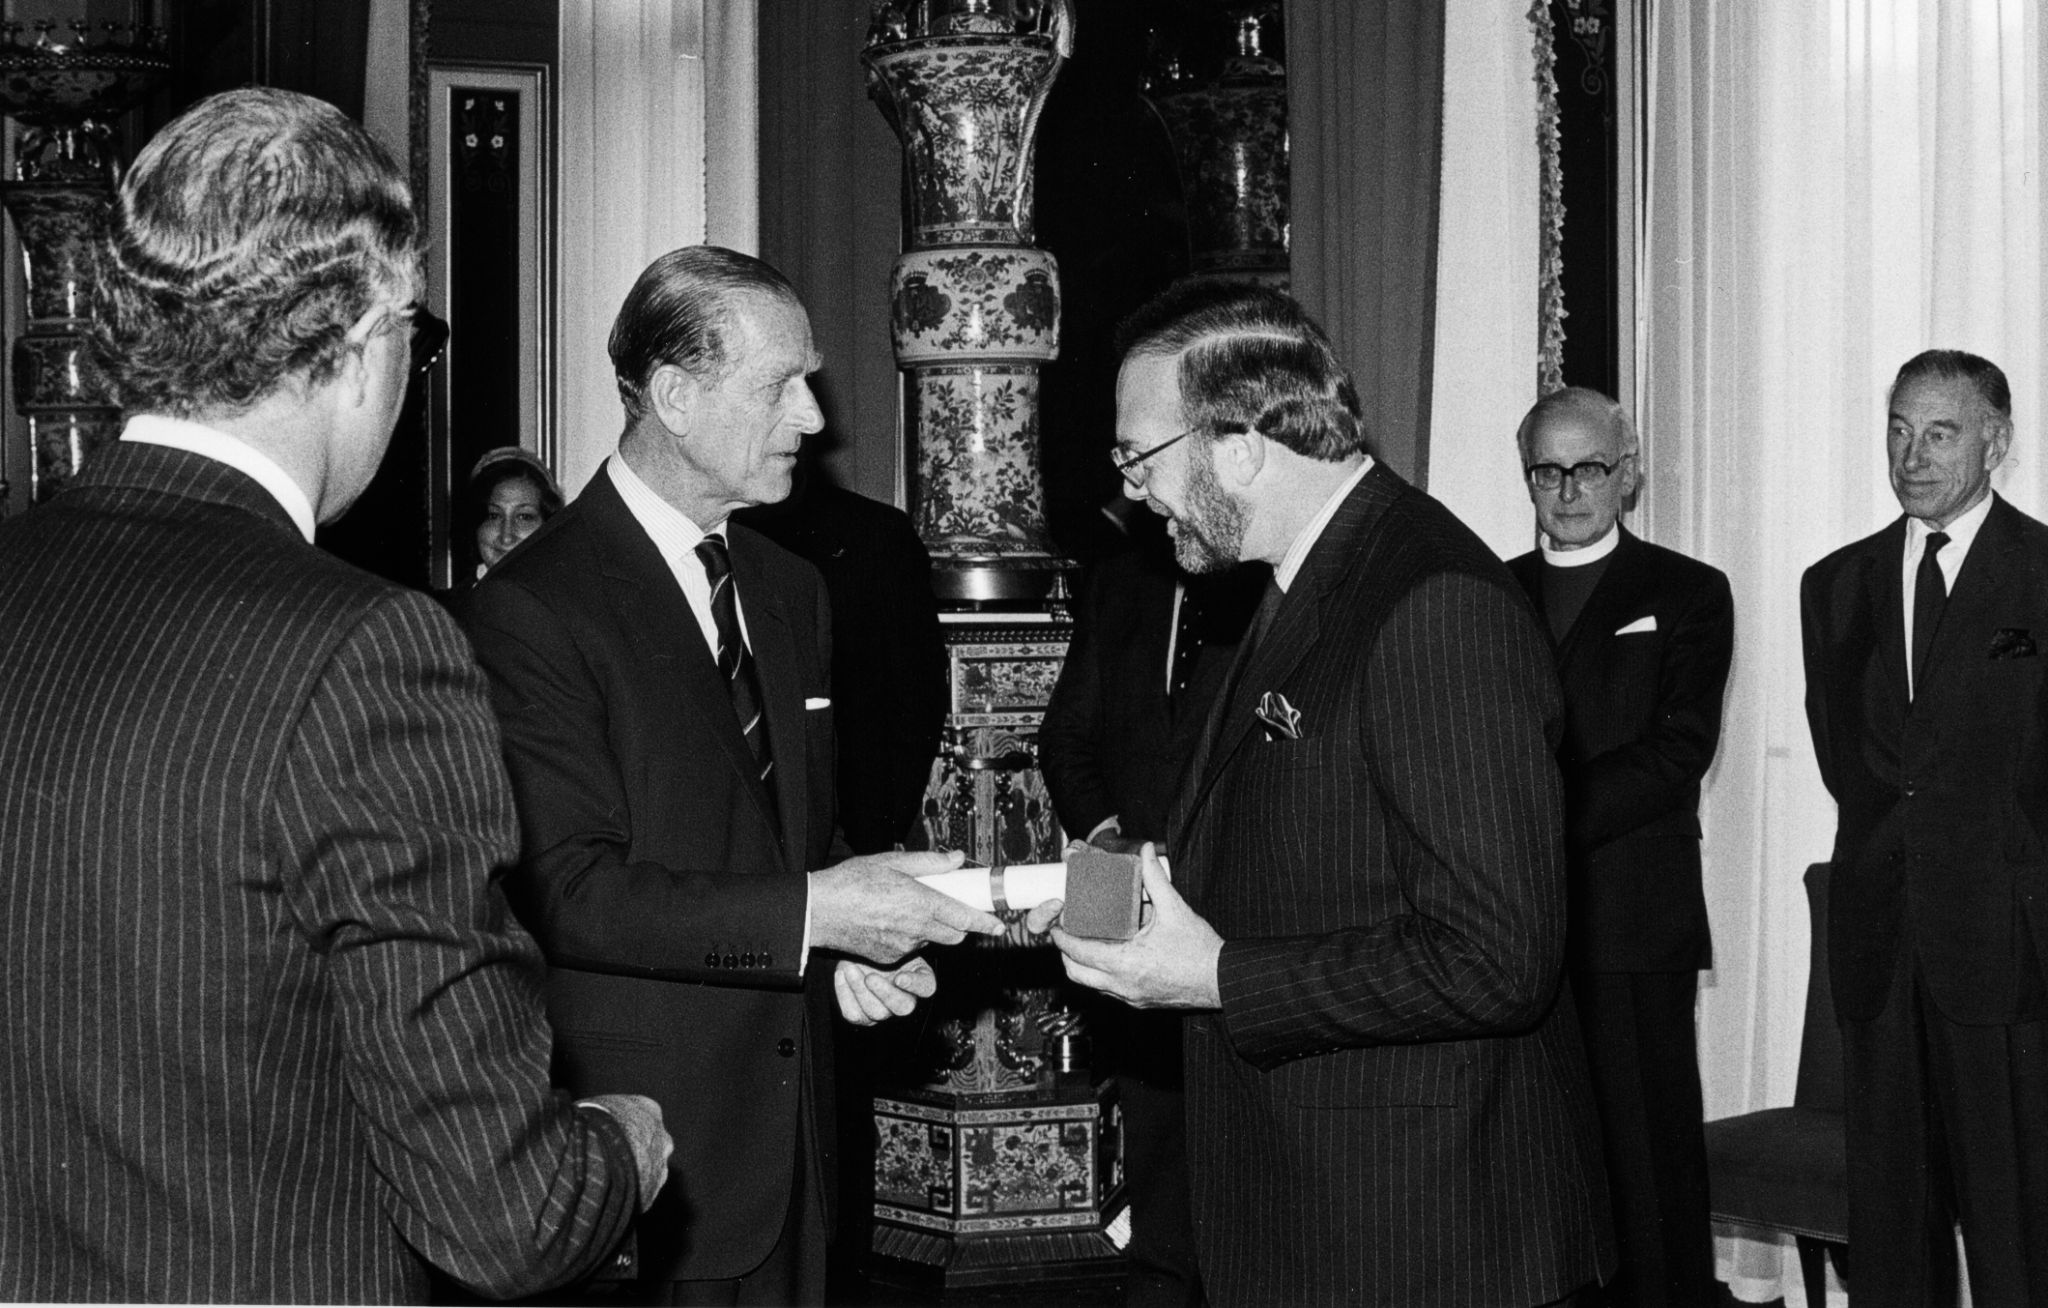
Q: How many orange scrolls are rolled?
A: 0